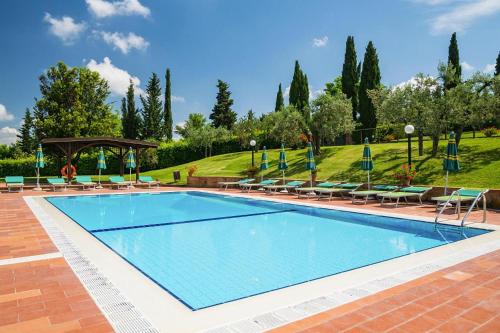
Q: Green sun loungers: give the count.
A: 13